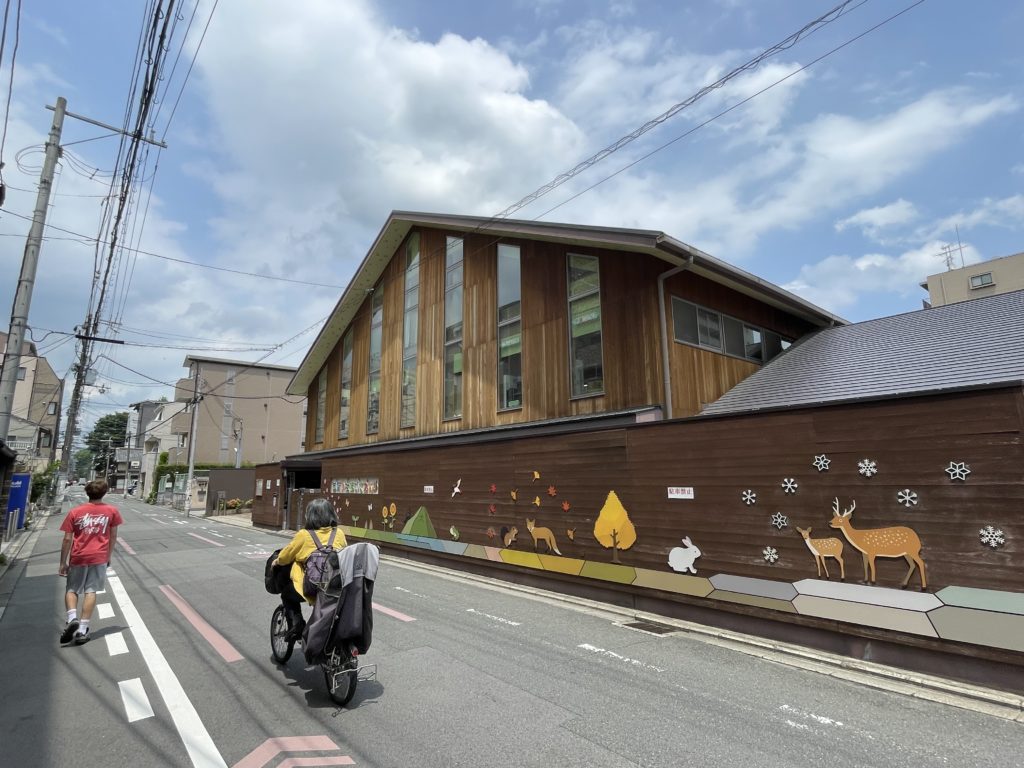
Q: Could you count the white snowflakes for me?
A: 9